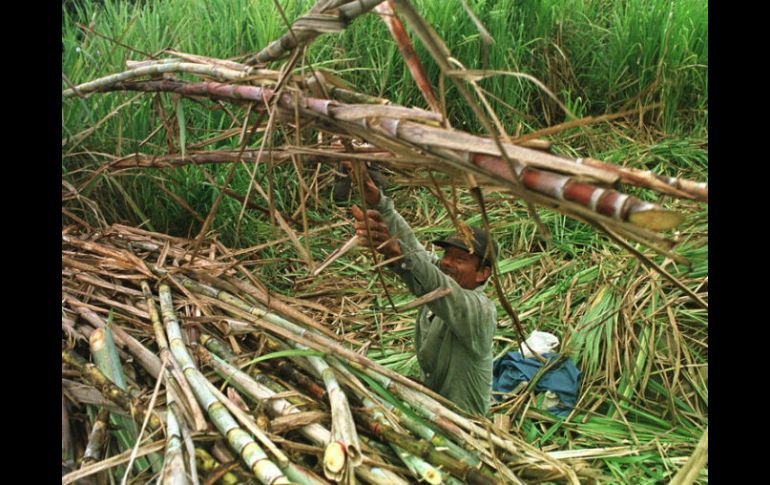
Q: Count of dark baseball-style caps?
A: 1